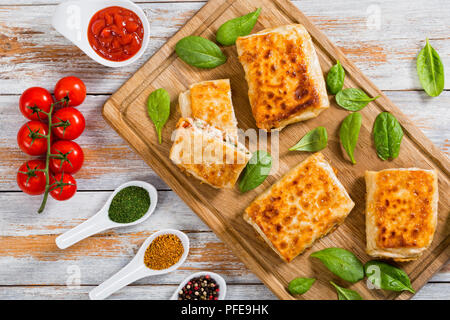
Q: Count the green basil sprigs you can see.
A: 14